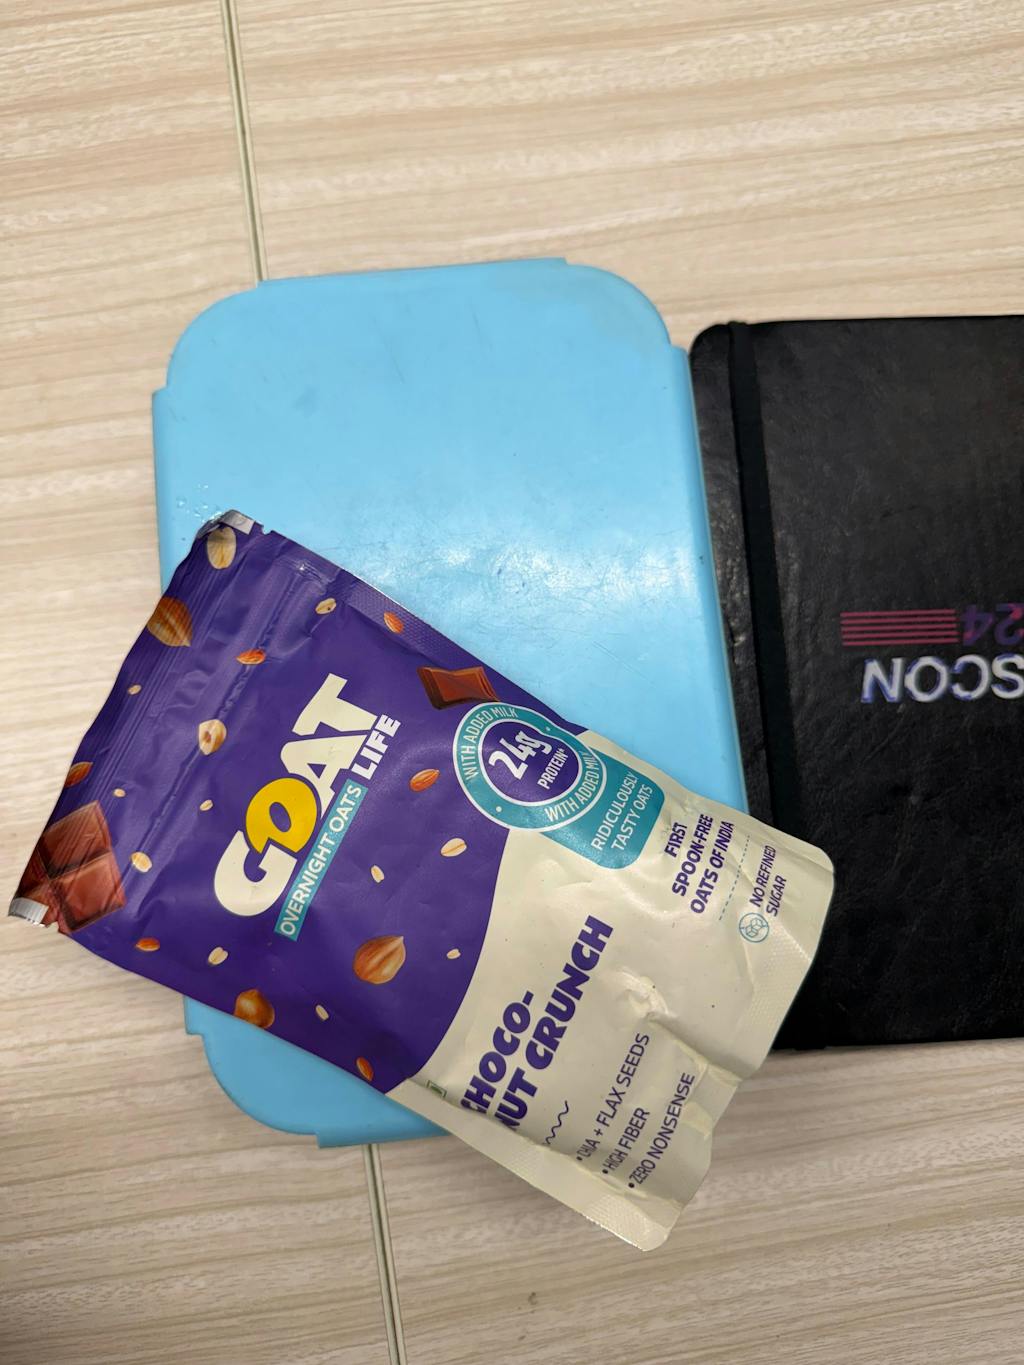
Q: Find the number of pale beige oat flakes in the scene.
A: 11